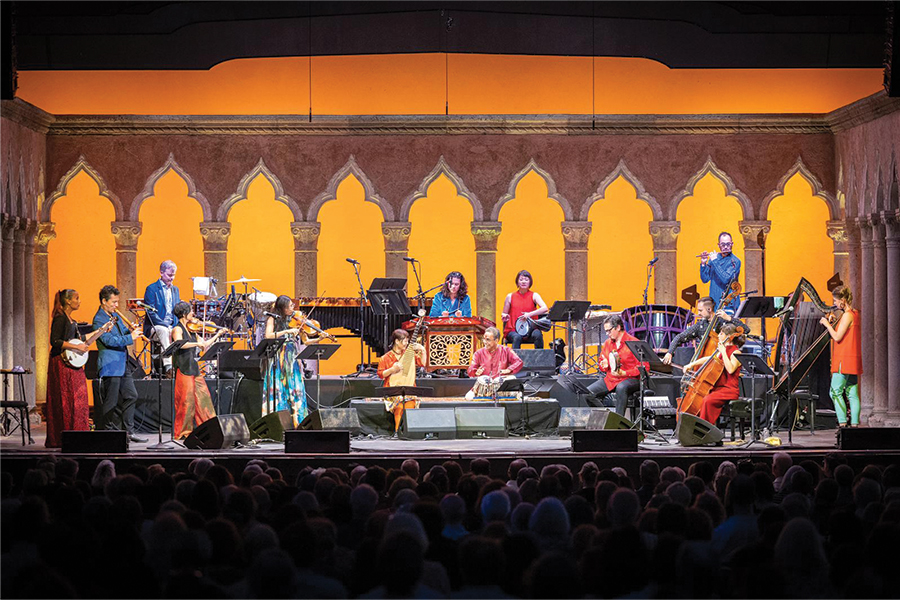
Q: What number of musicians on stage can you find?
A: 14